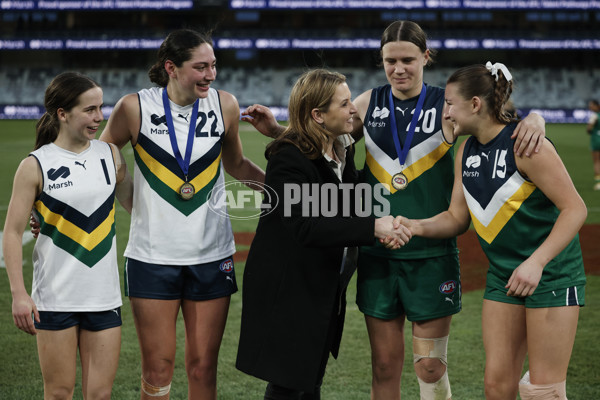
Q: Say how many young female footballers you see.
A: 4